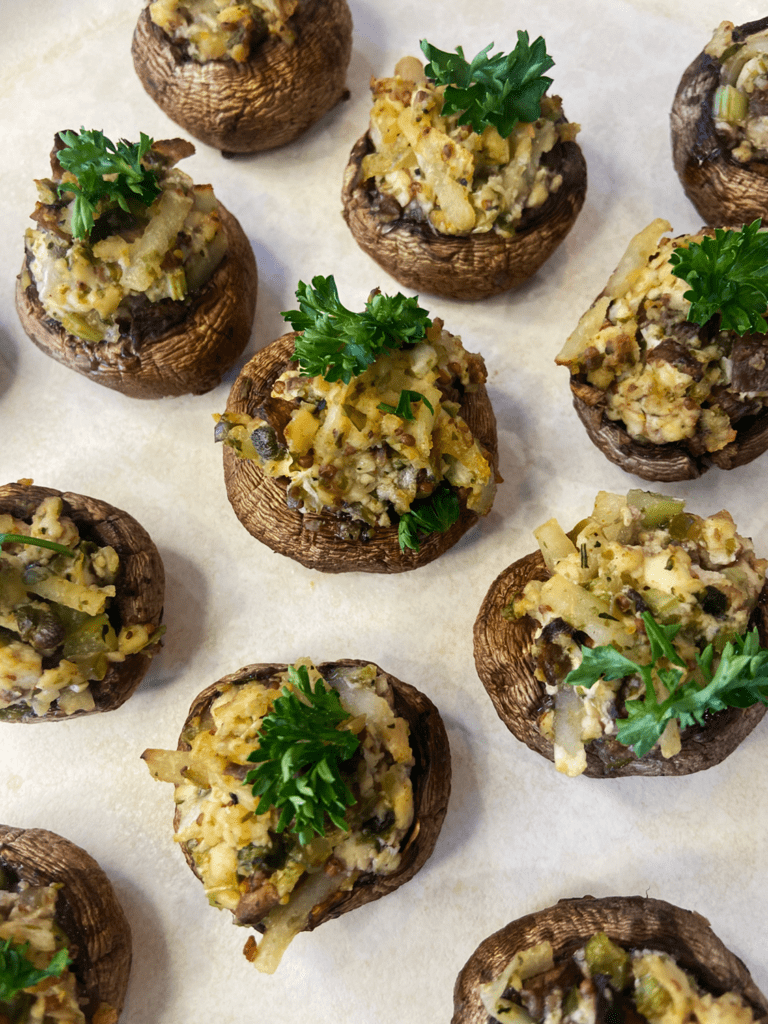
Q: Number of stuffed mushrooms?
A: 11